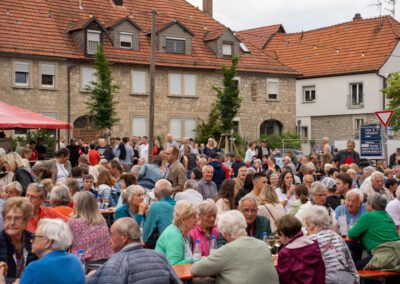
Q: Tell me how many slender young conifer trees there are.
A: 2